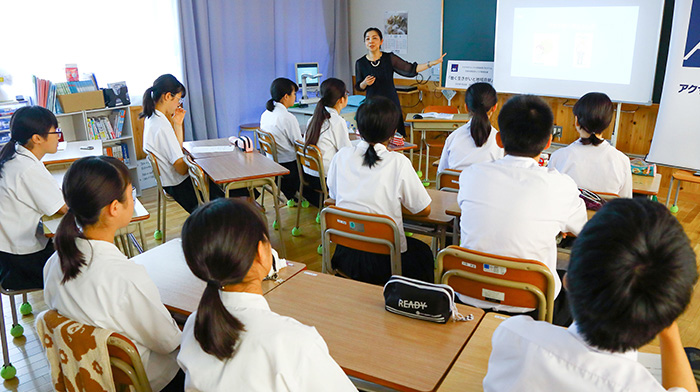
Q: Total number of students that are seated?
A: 11